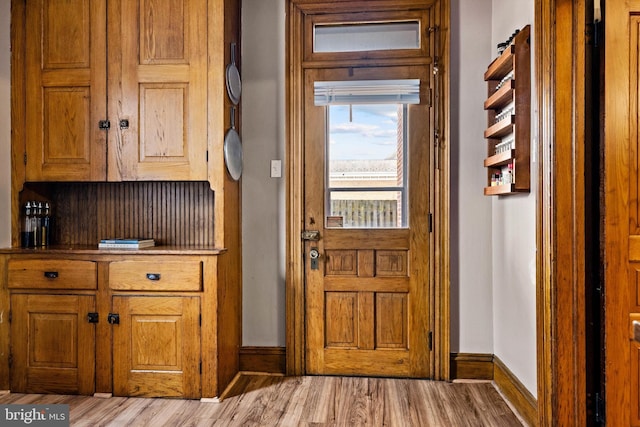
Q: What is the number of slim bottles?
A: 4